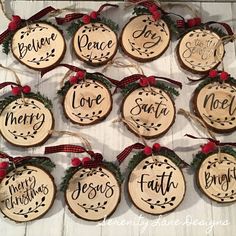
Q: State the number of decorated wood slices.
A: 12